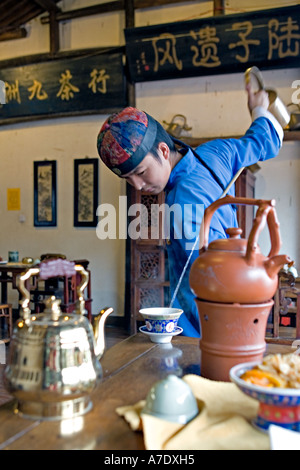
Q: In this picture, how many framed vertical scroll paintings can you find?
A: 2